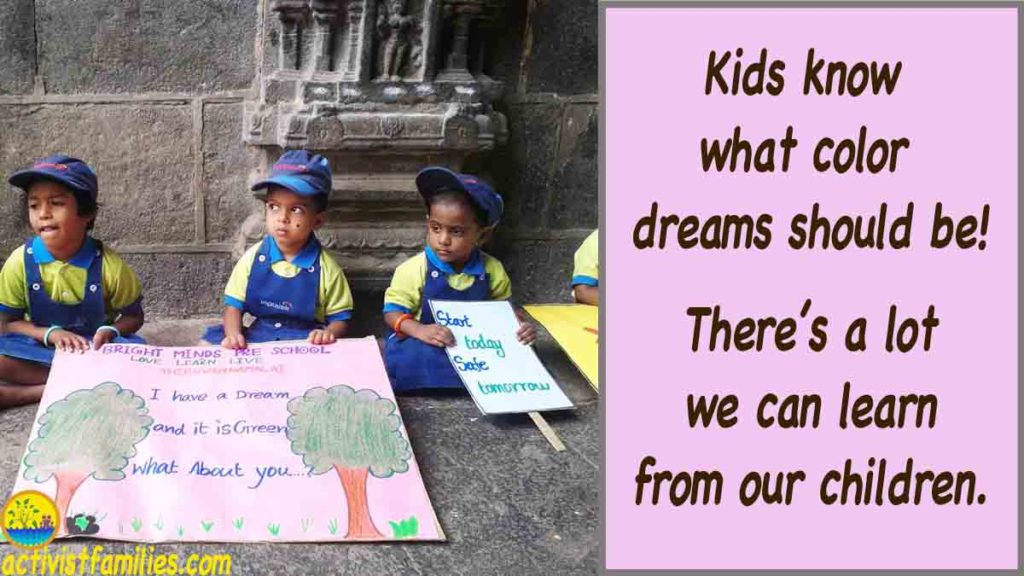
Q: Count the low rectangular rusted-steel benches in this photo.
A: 0